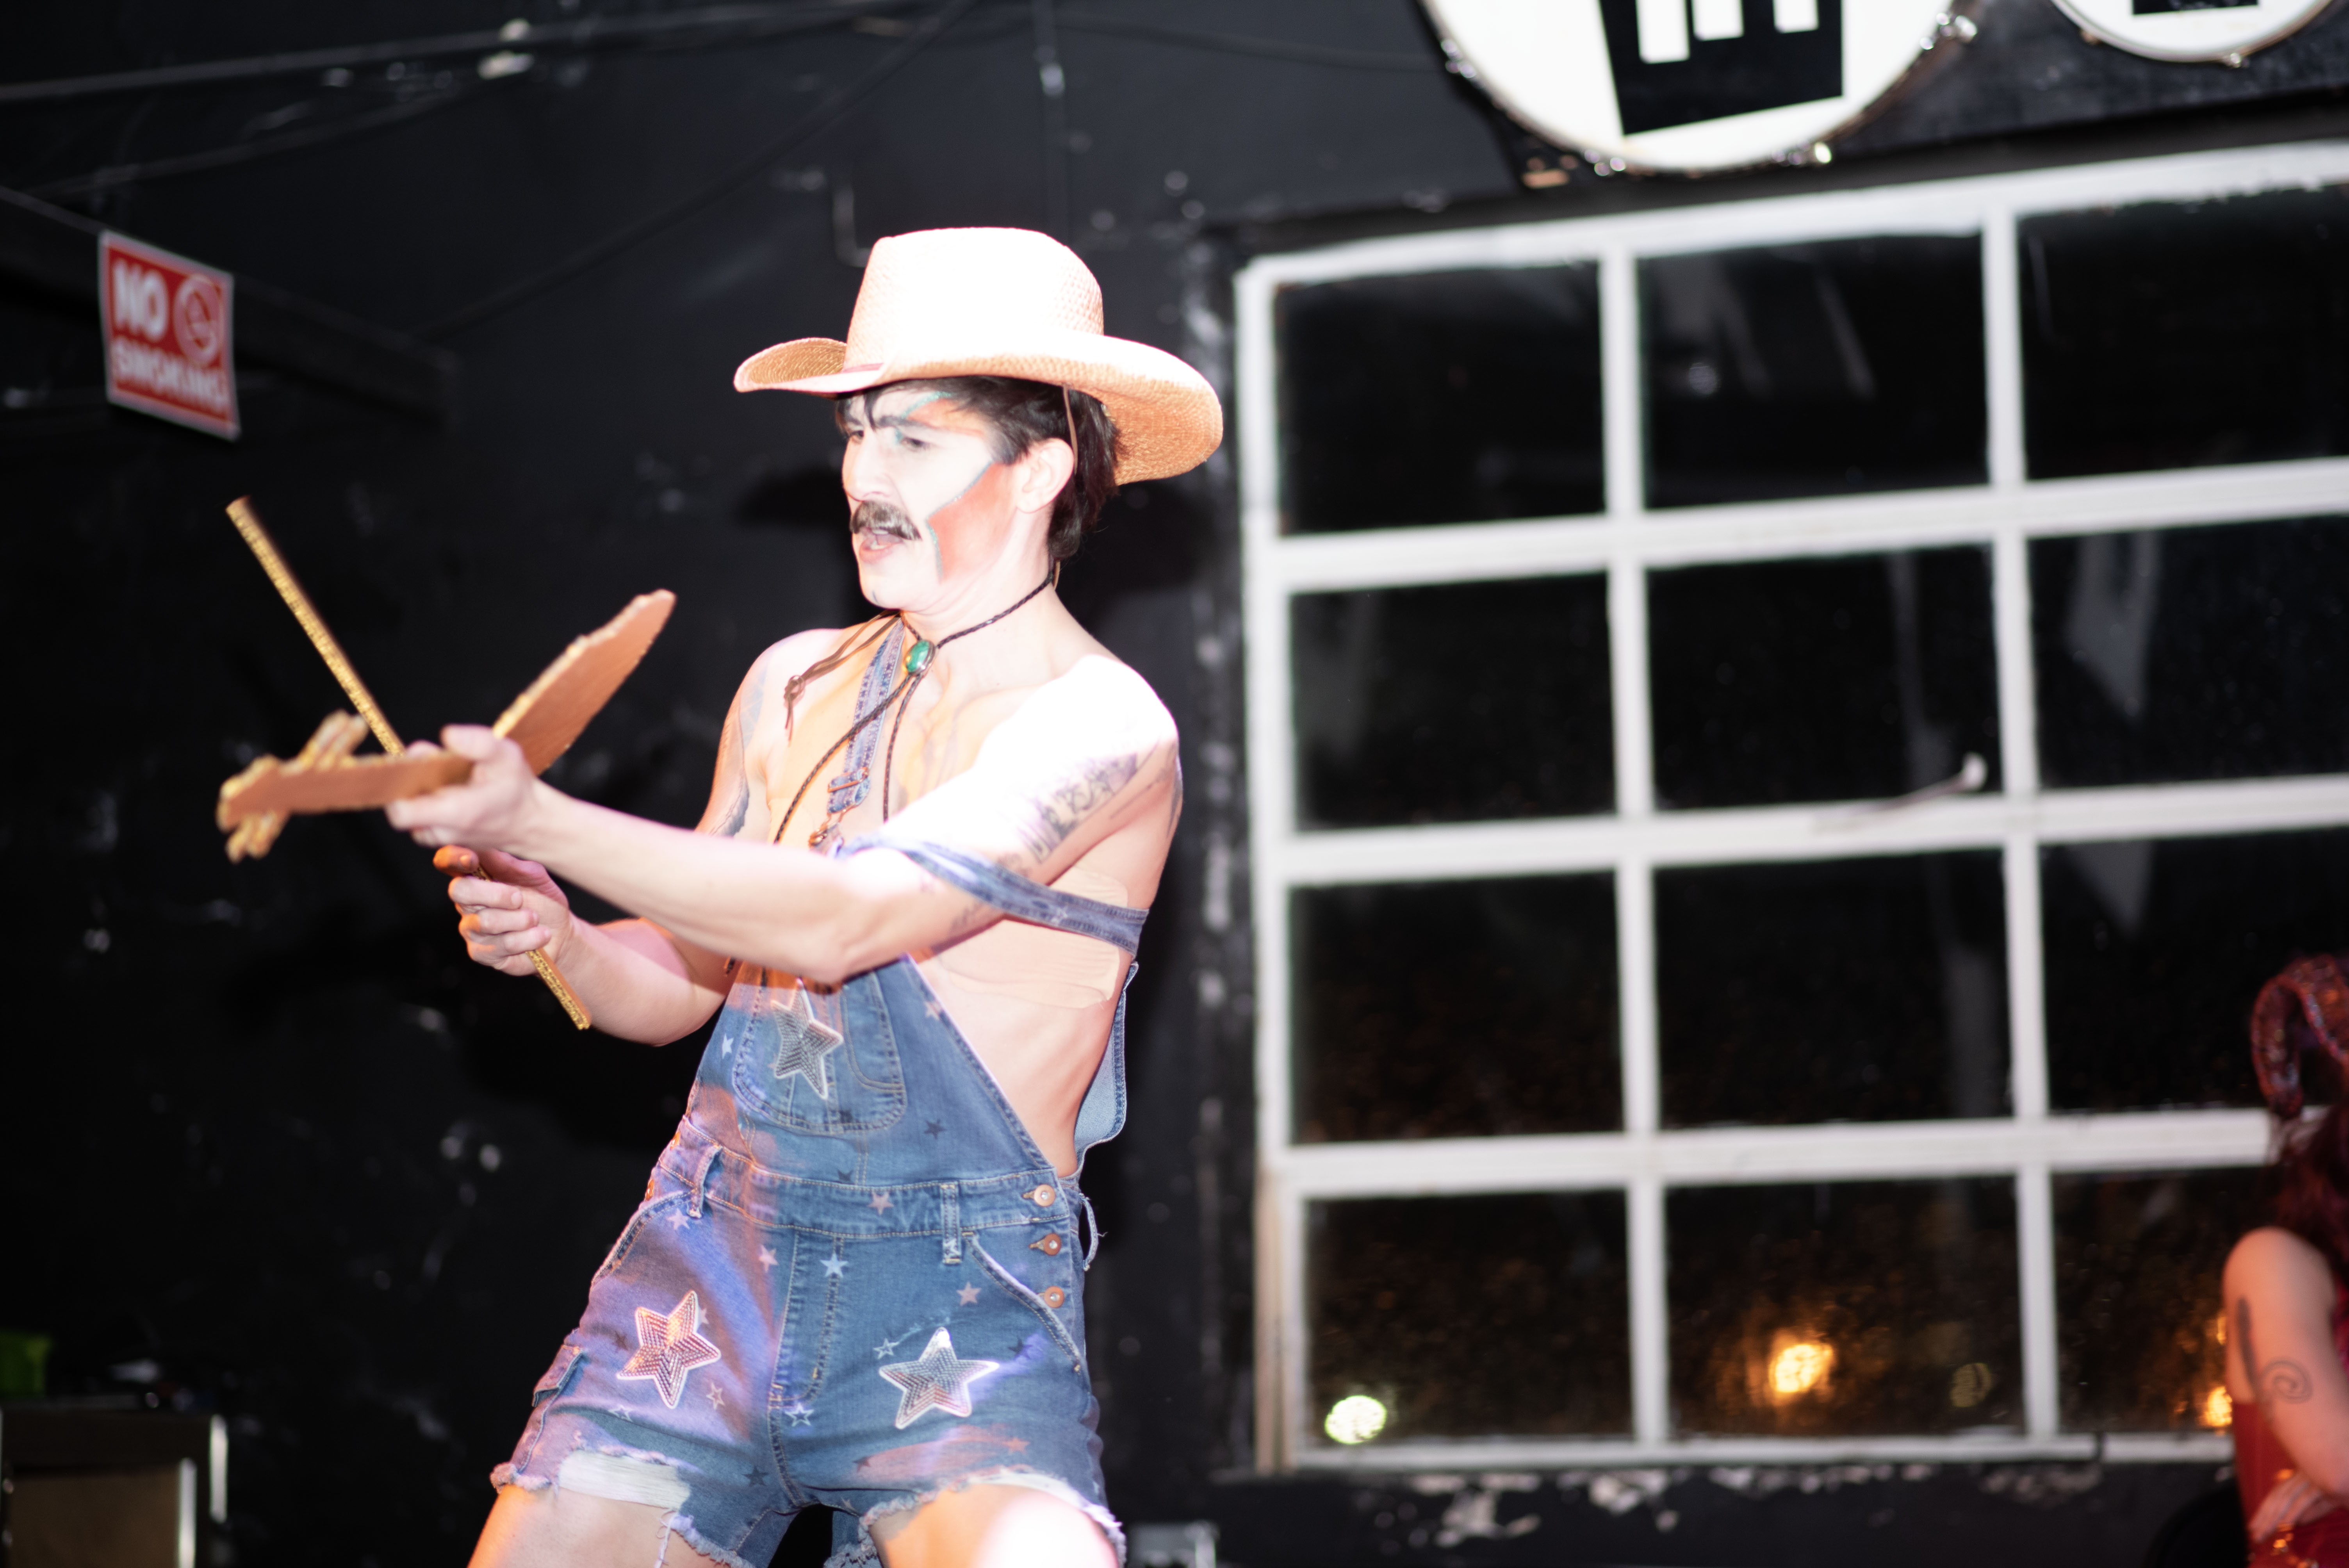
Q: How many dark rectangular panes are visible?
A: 12